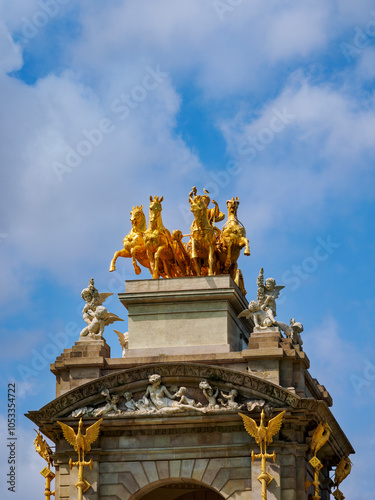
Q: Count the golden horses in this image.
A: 4